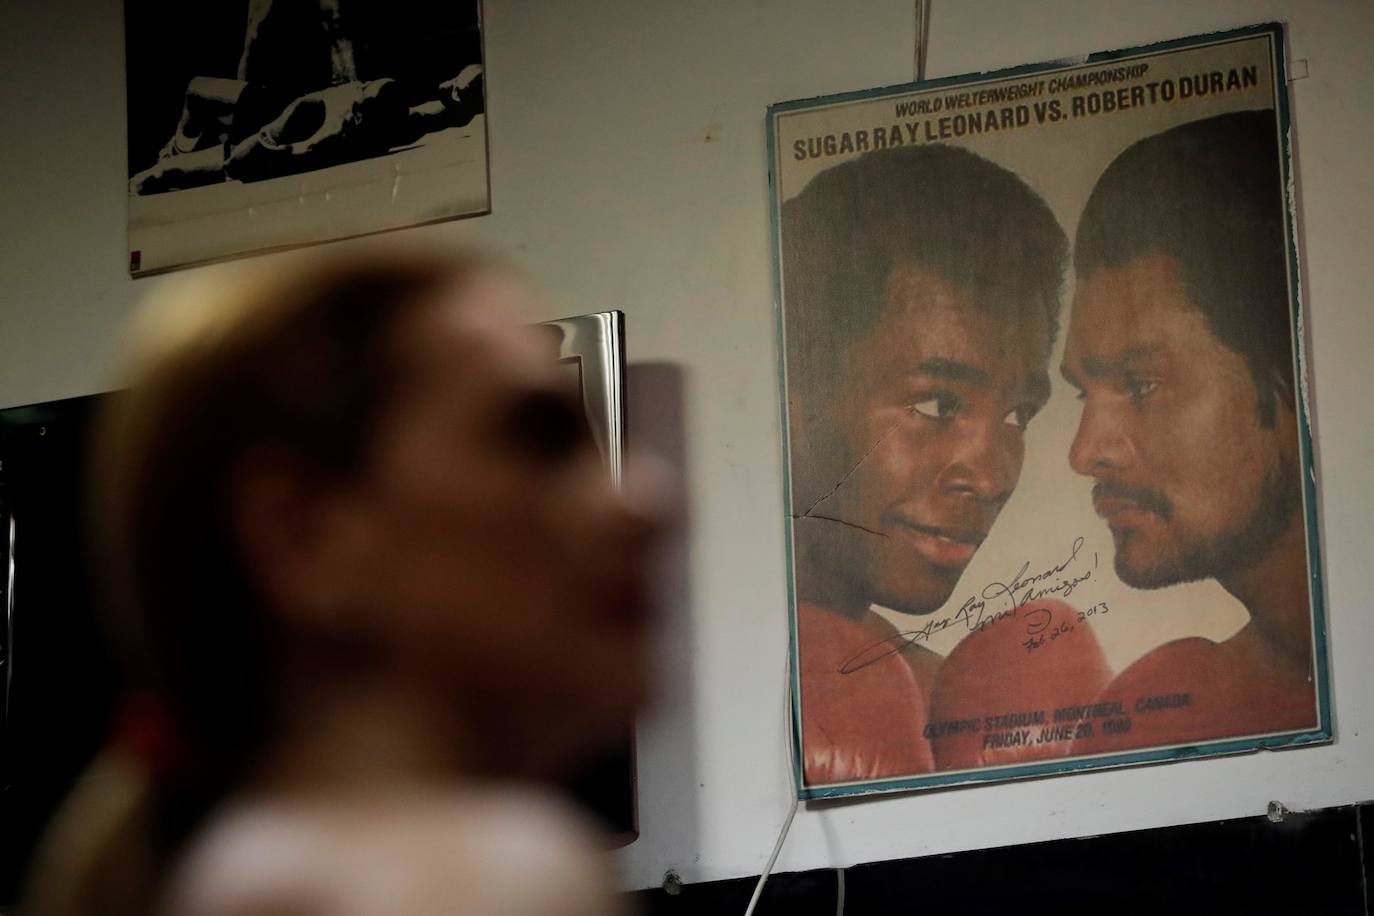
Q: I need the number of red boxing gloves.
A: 3